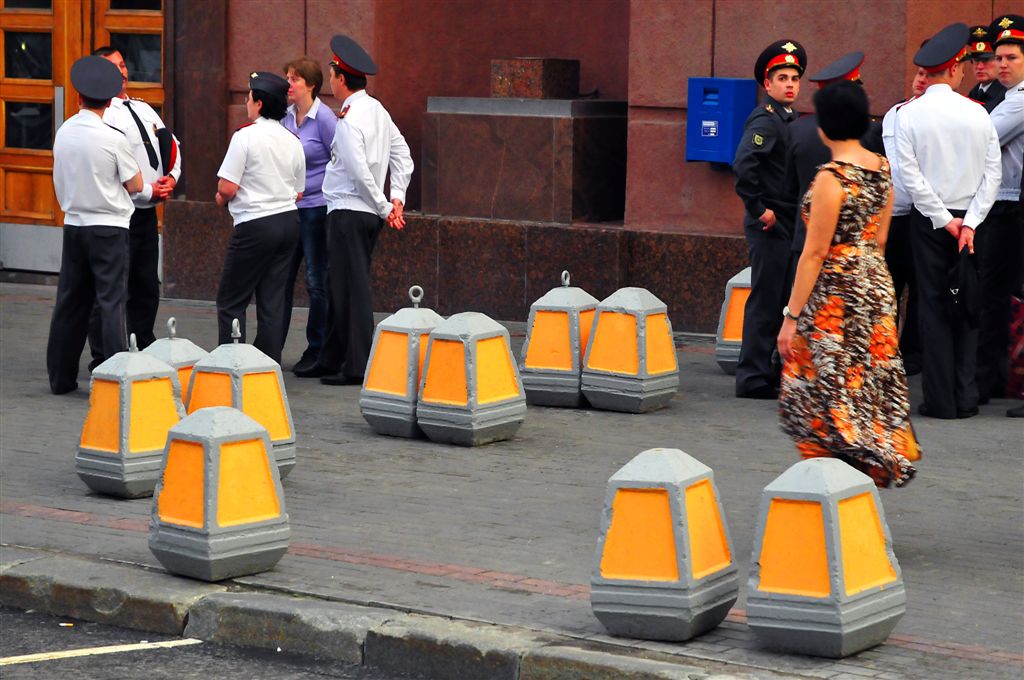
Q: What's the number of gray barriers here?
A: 11